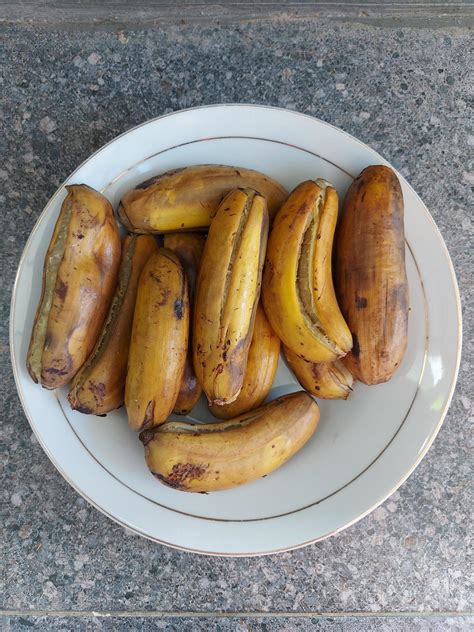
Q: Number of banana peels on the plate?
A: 11